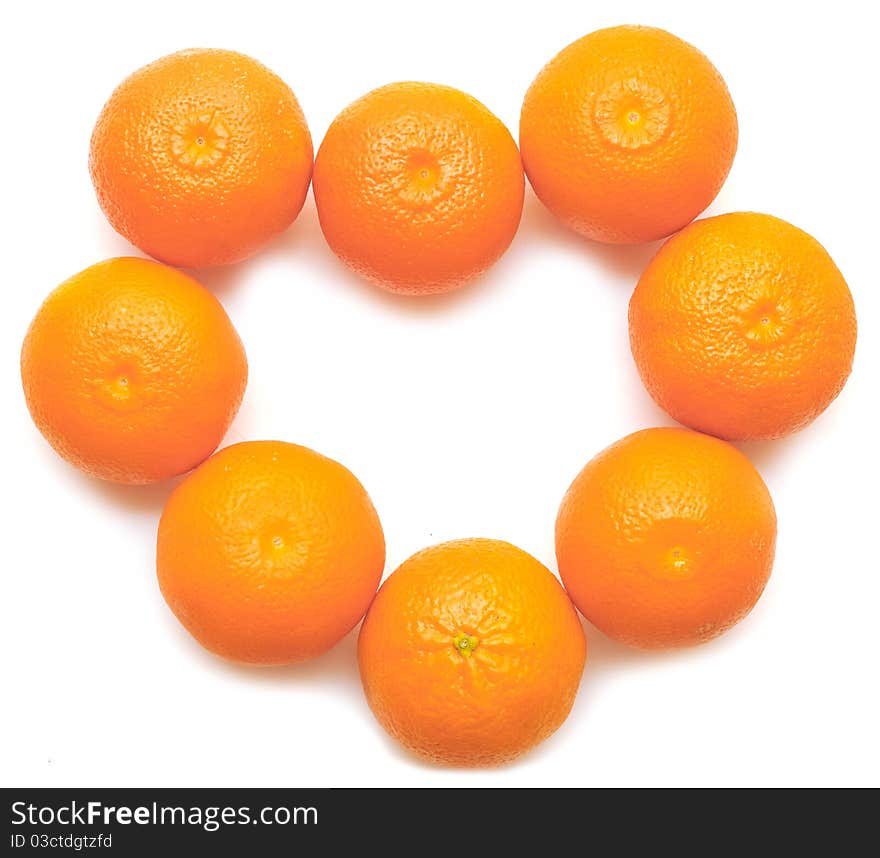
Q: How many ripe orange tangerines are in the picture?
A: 8